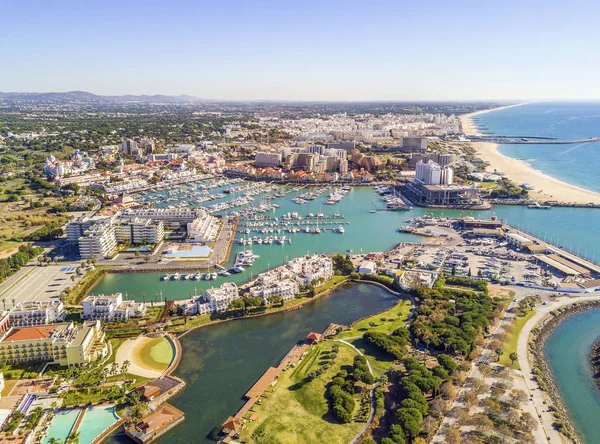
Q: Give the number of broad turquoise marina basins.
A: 1